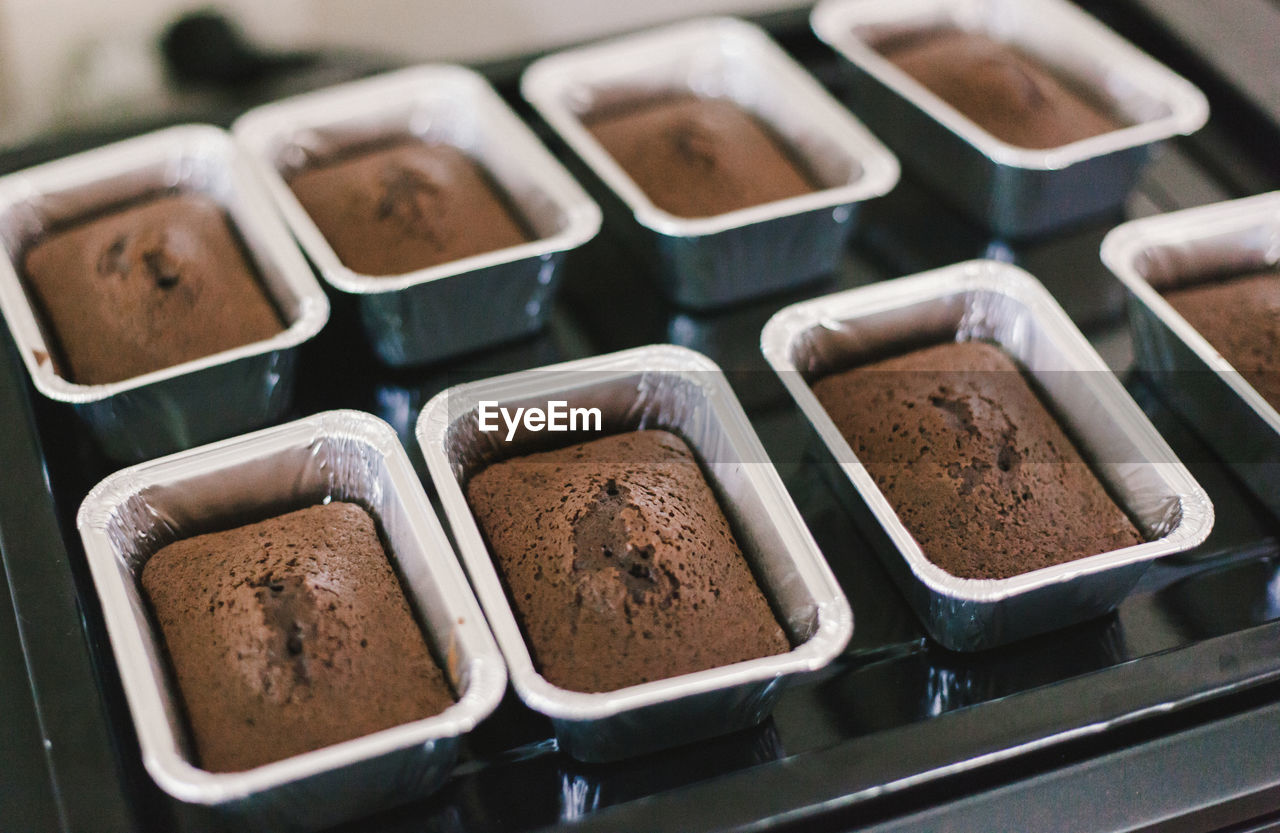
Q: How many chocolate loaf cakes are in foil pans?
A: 8